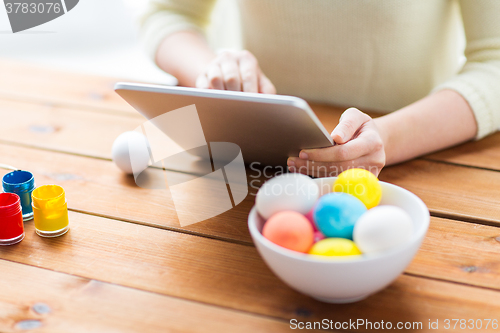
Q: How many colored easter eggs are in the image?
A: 5